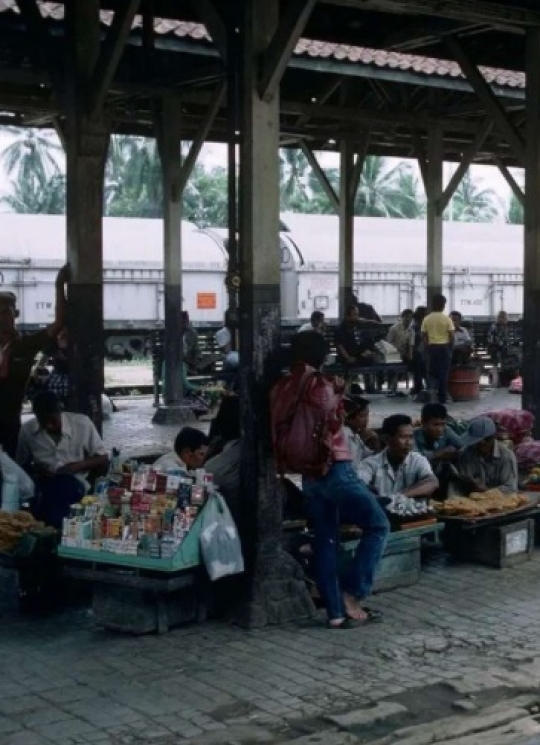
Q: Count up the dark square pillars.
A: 6